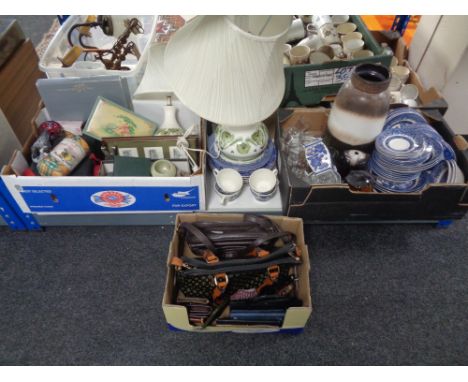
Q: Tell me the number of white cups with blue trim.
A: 4